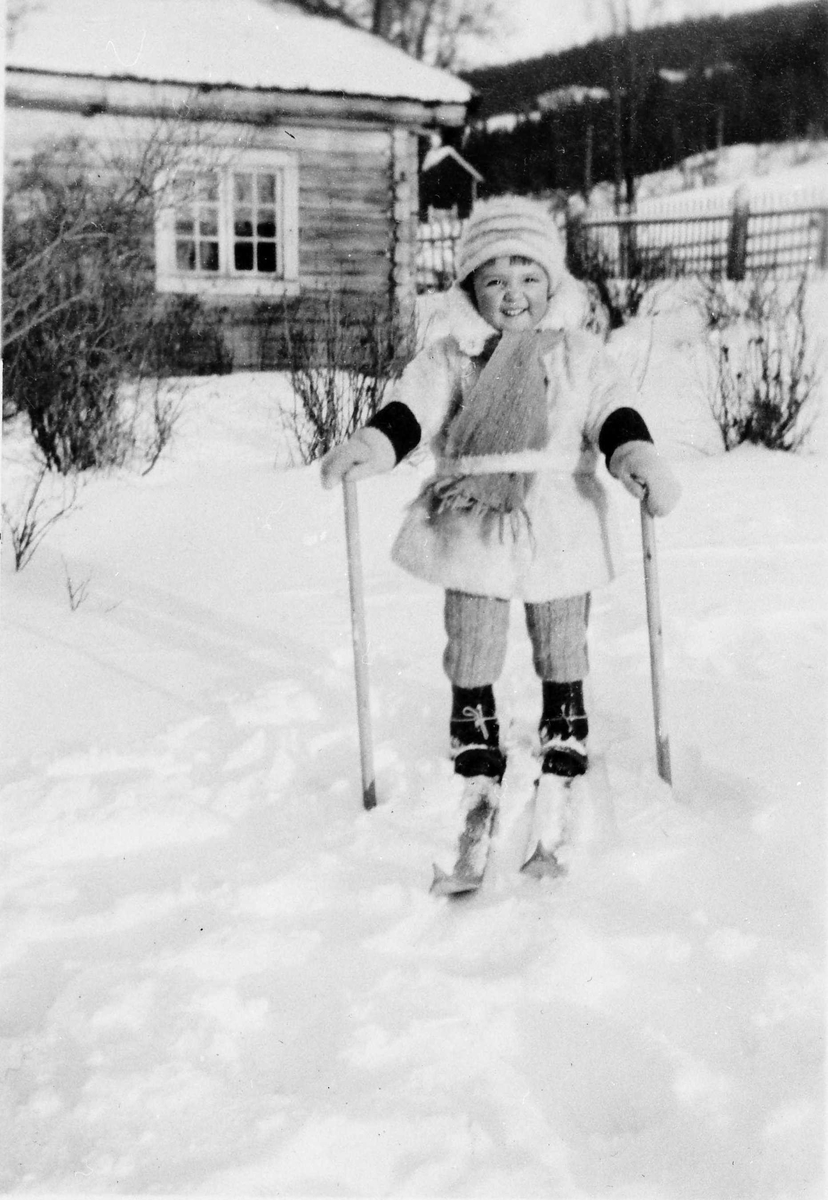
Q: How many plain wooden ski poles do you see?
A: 2